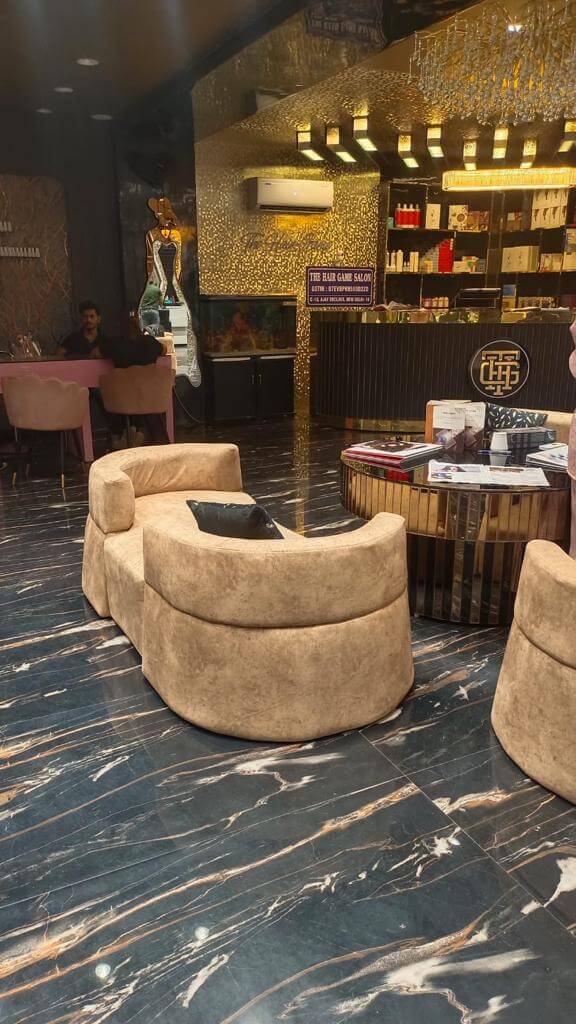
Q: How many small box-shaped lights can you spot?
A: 9